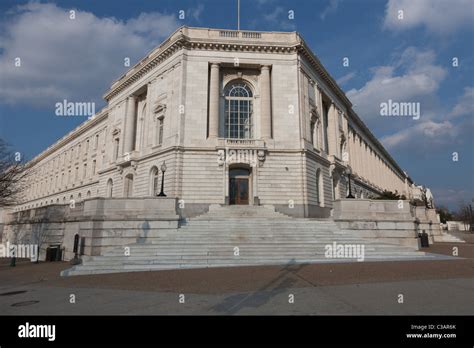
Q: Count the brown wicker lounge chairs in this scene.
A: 0